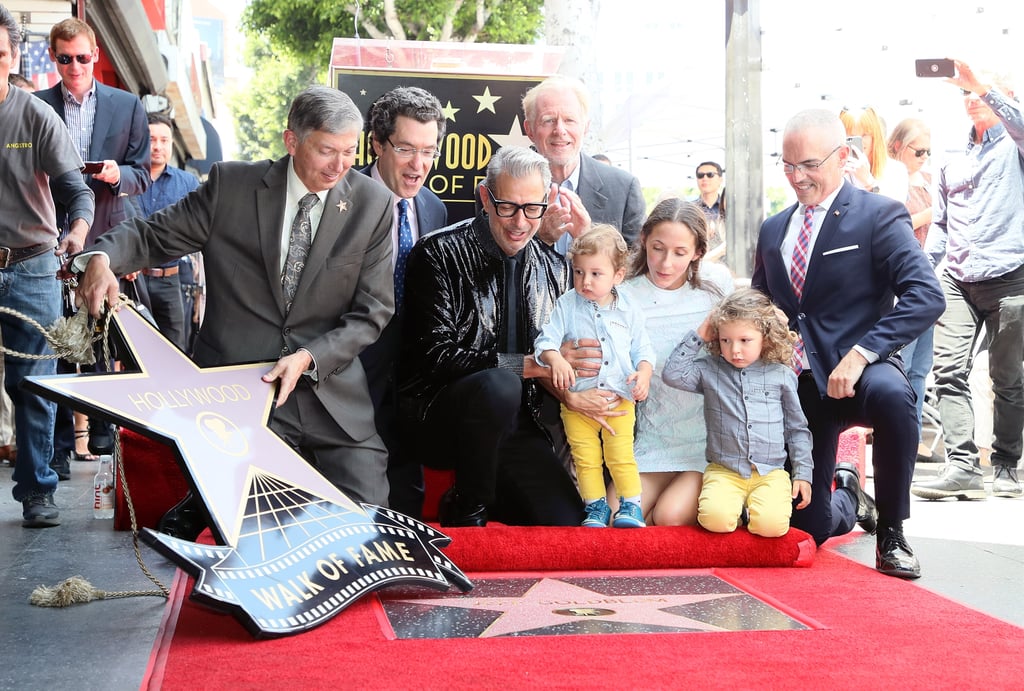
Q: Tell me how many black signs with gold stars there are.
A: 1